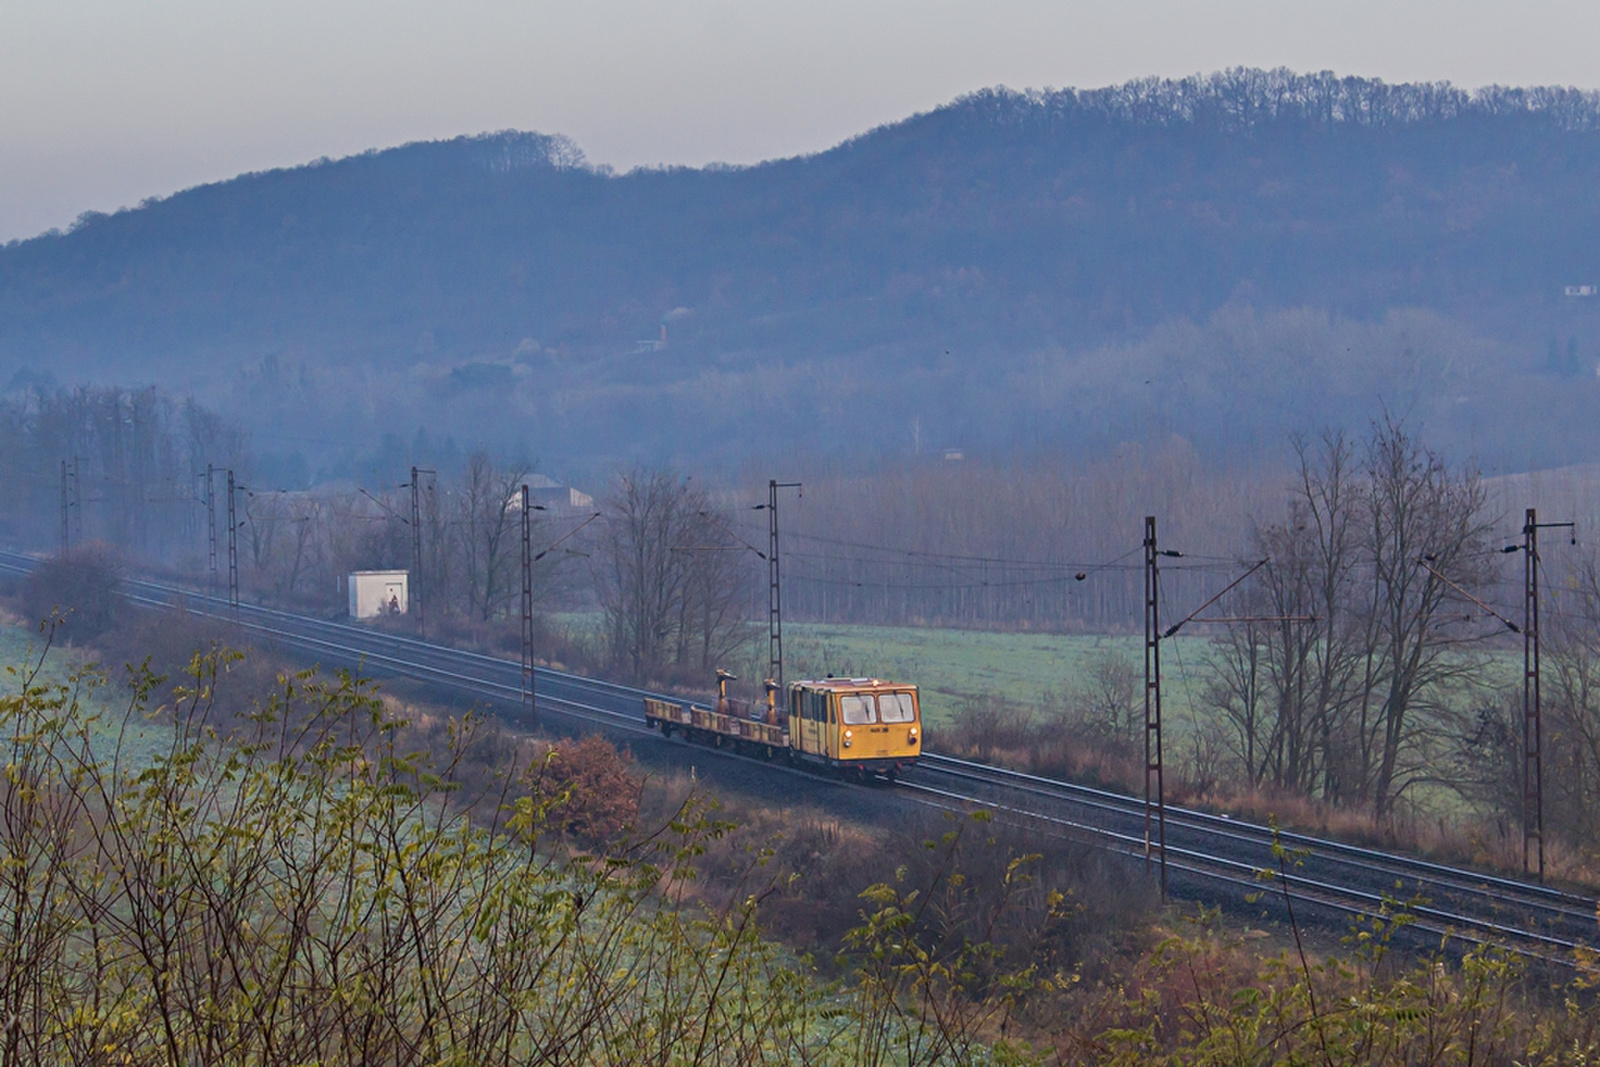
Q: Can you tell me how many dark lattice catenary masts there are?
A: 9